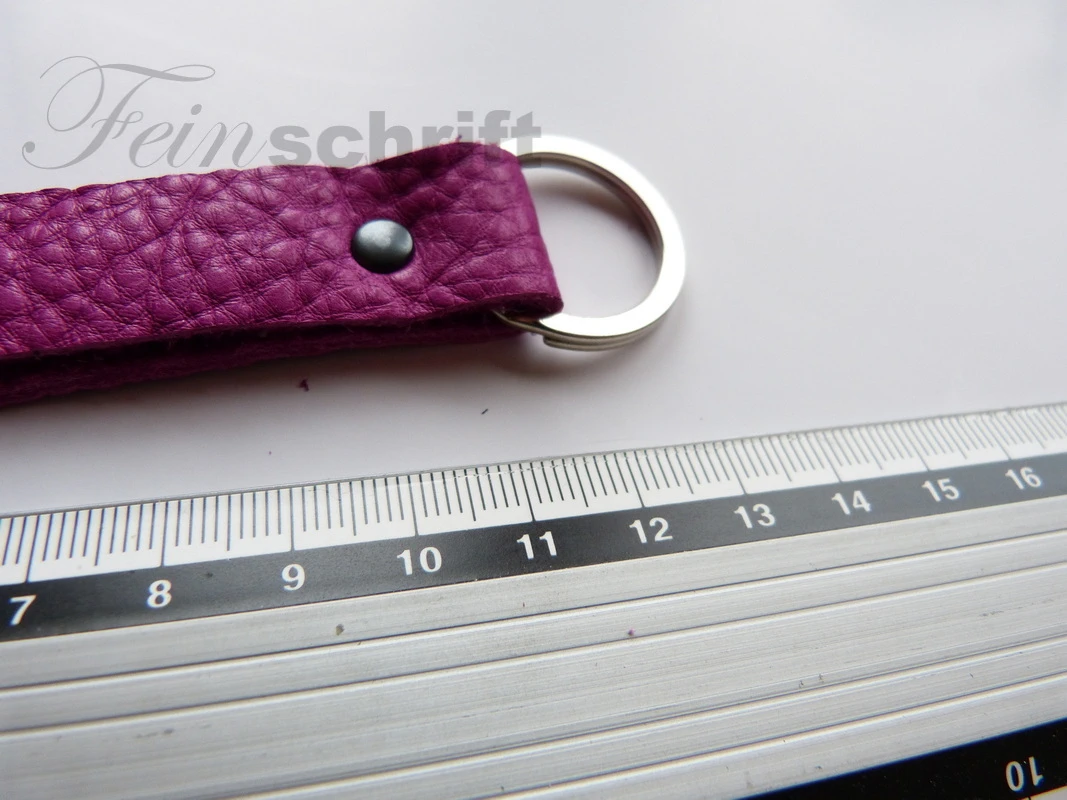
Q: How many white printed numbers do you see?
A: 11